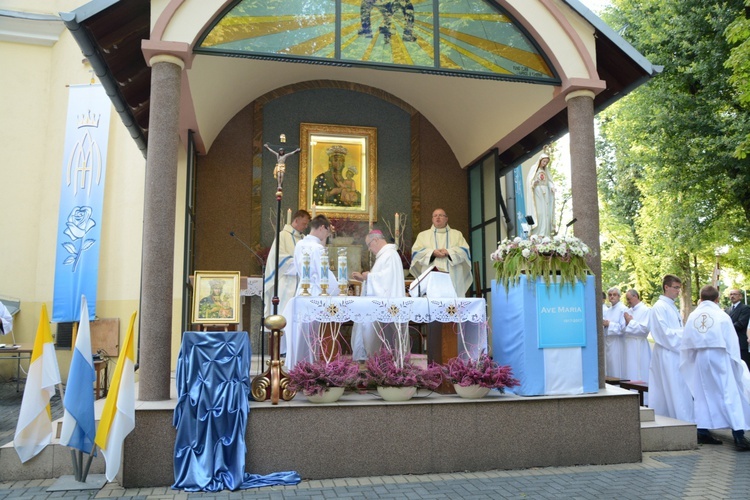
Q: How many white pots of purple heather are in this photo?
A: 3